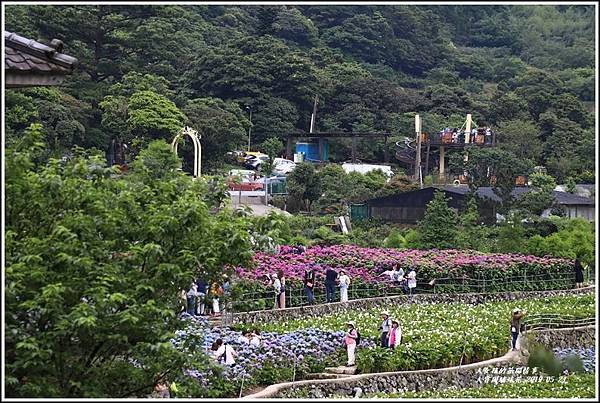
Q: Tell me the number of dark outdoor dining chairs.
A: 0